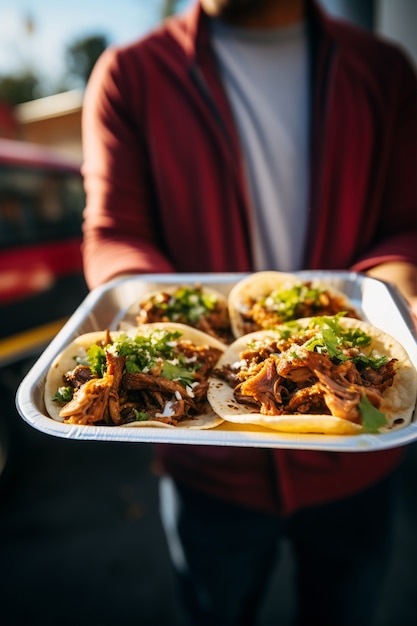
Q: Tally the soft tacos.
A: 4